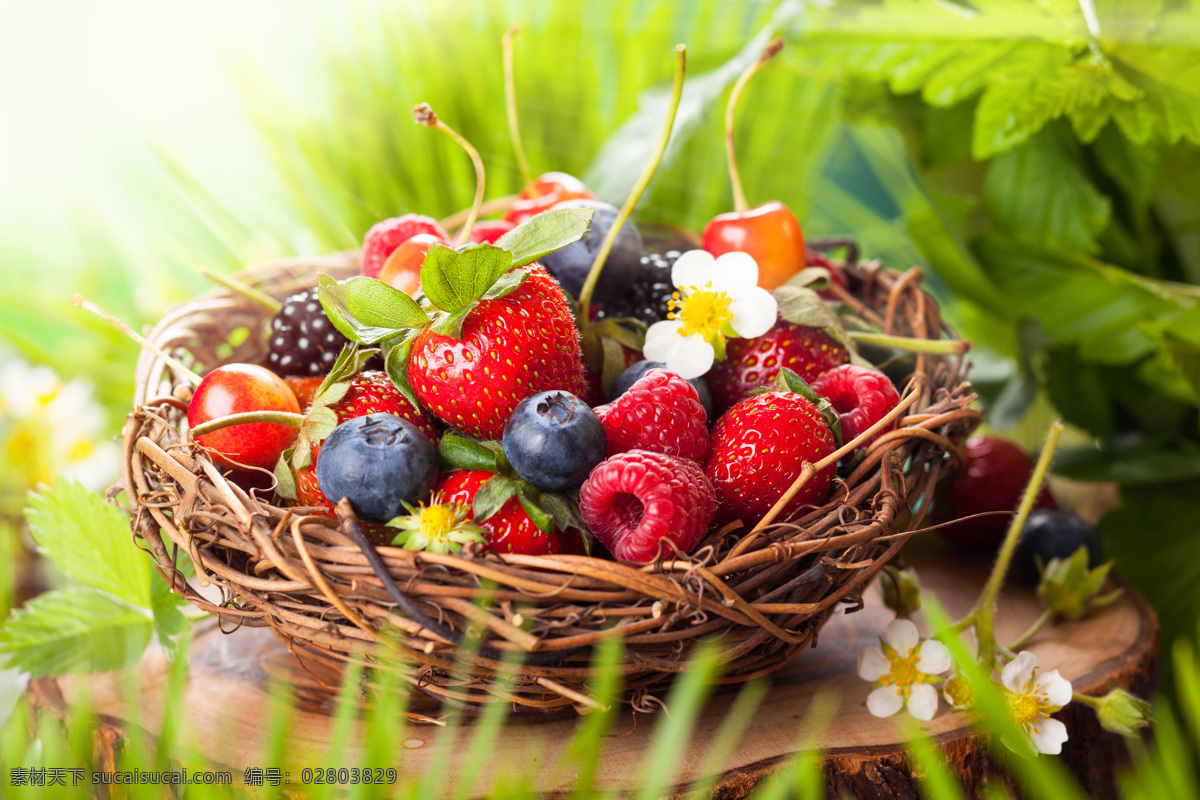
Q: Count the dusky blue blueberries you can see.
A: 5